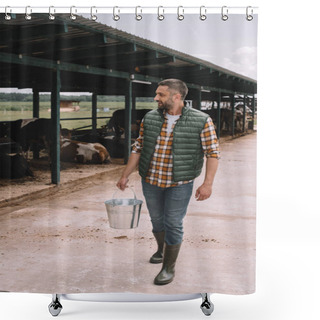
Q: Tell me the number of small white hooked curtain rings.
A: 12